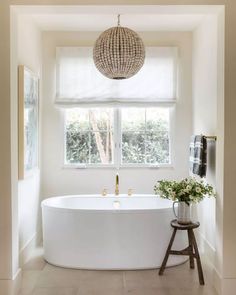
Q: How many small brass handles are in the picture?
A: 2